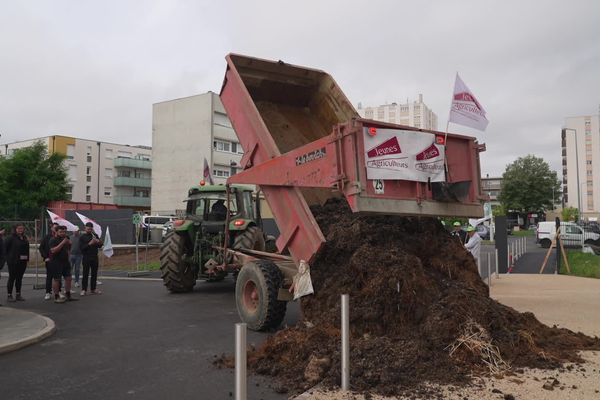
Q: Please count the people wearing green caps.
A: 2